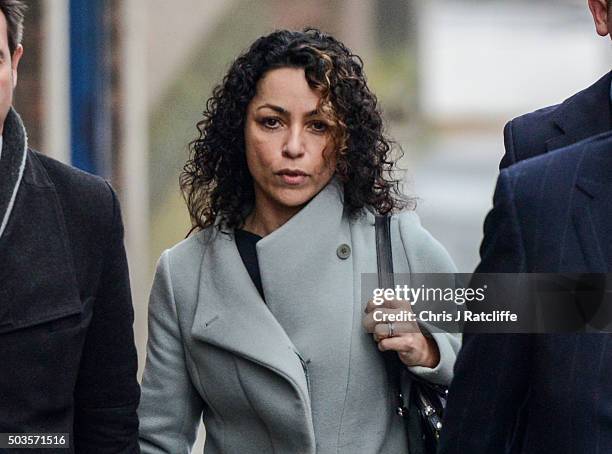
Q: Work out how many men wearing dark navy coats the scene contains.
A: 2